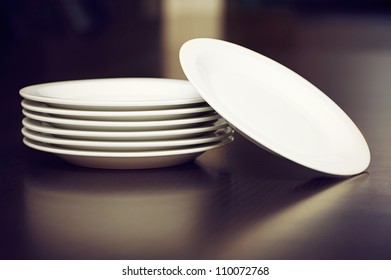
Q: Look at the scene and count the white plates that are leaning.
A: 1